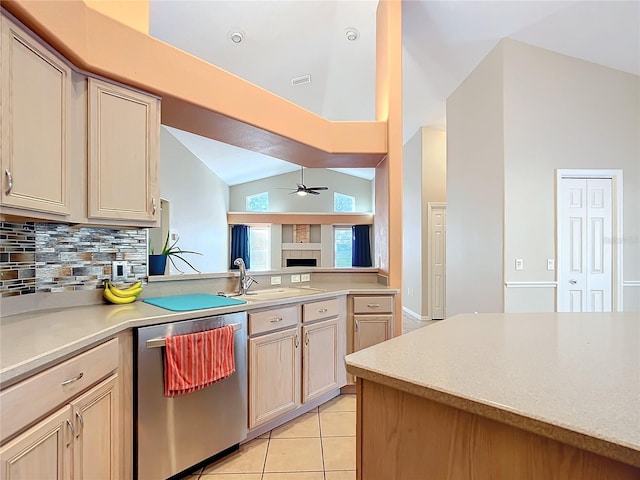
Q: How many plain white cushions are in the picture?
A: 0